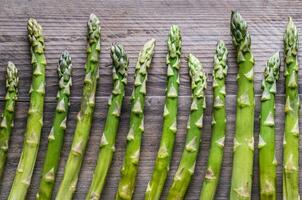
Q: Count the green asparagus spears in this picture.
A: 12